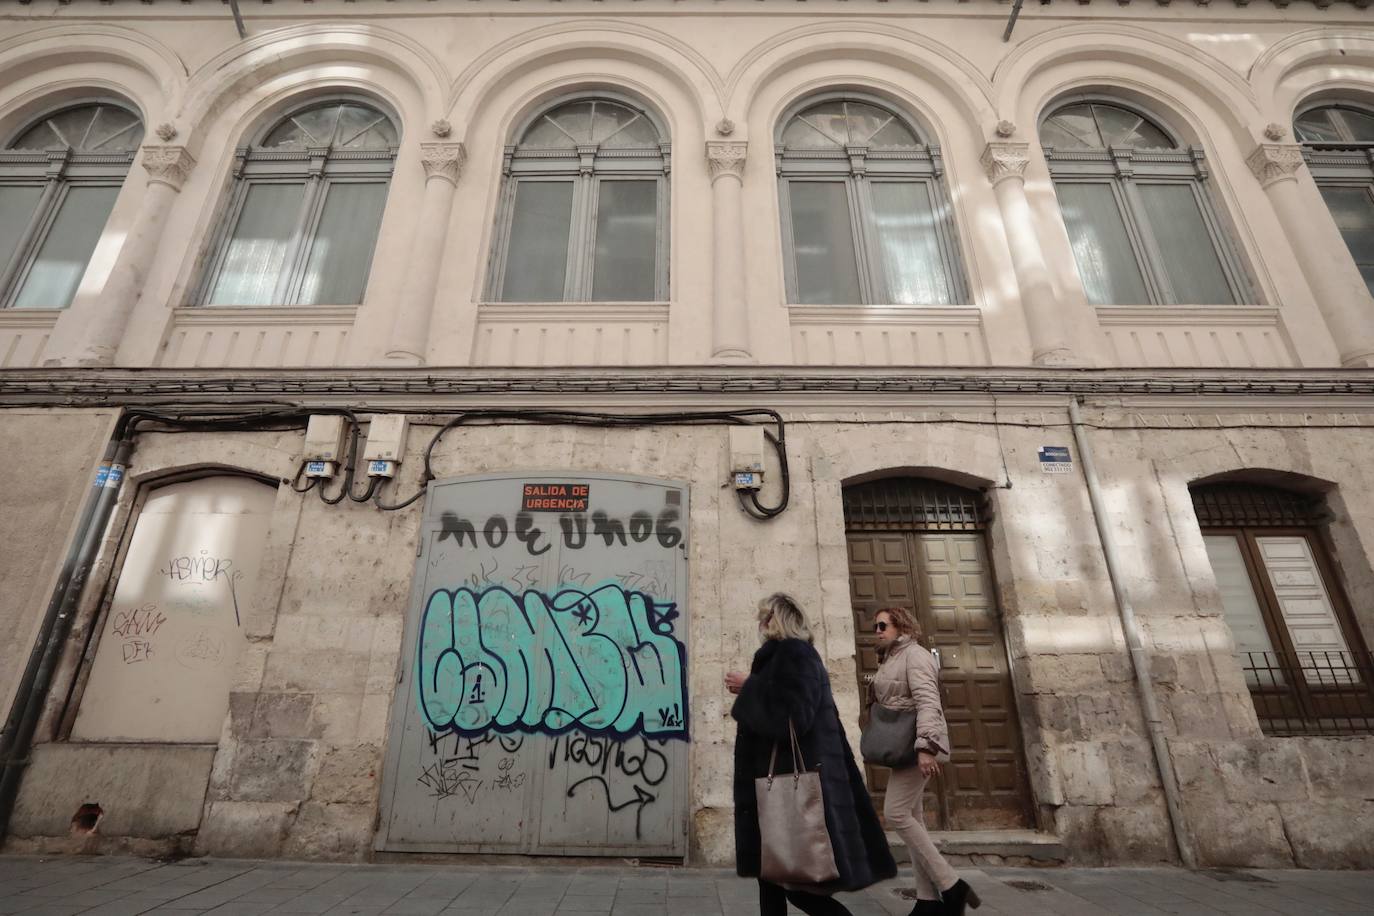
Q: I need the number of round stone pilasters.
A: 5